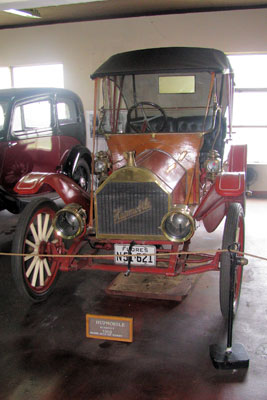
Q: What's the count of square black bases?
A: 1